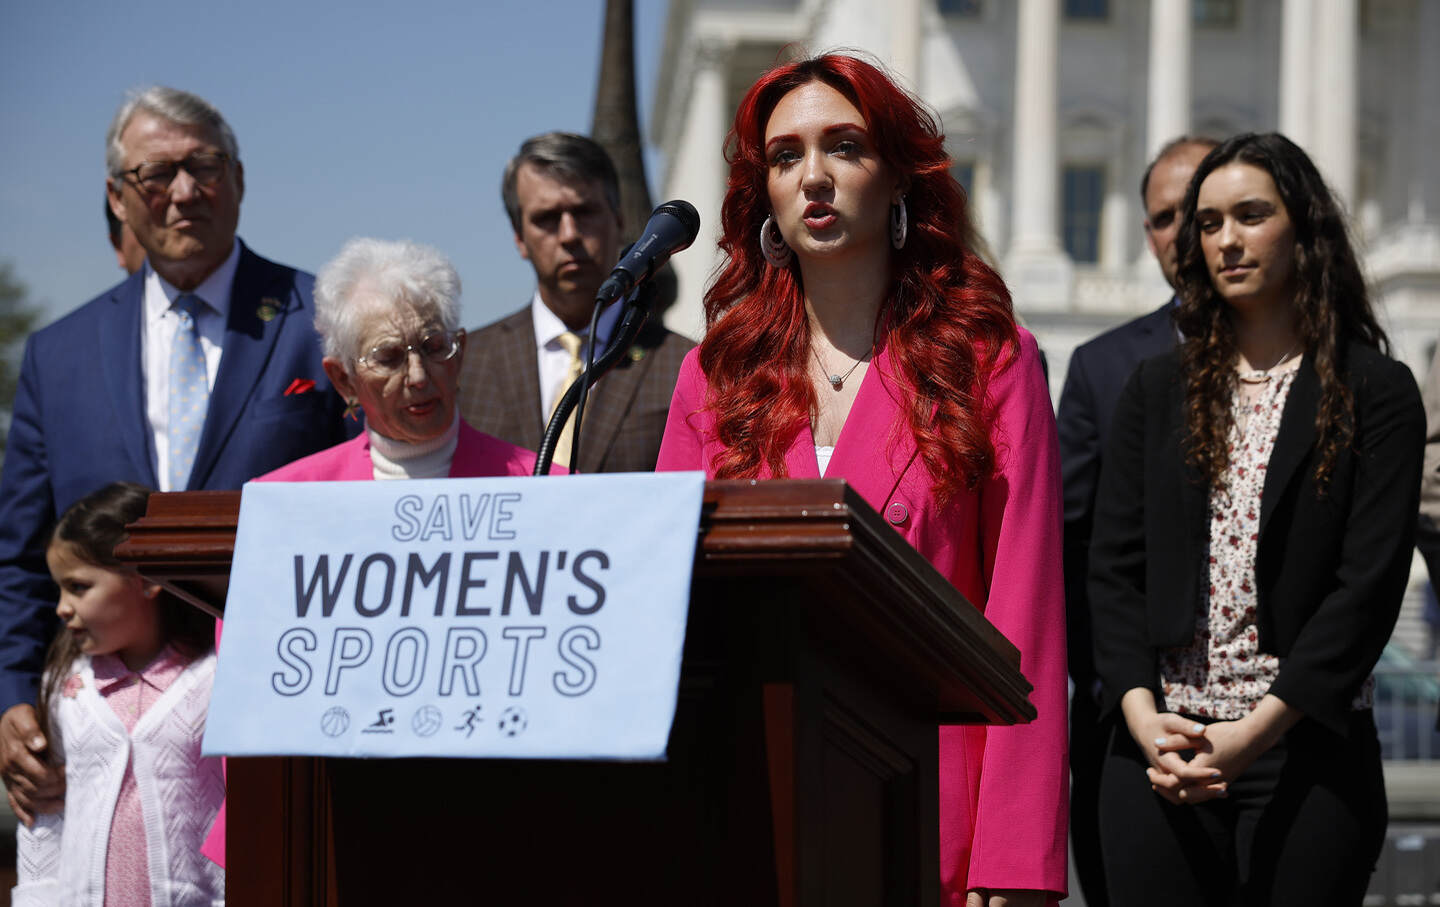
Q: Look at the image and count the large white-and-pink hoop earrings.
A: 2